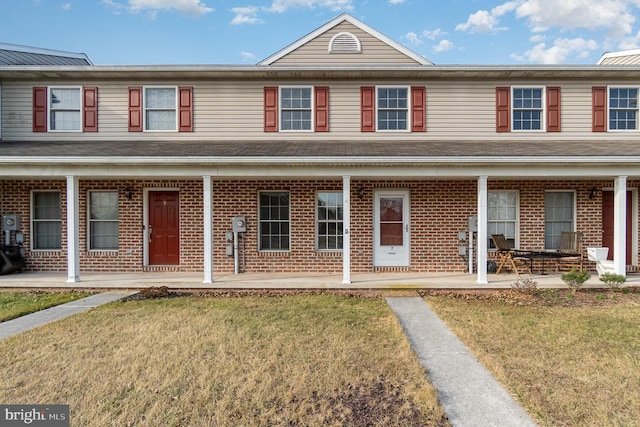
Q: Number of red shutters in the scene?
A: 11